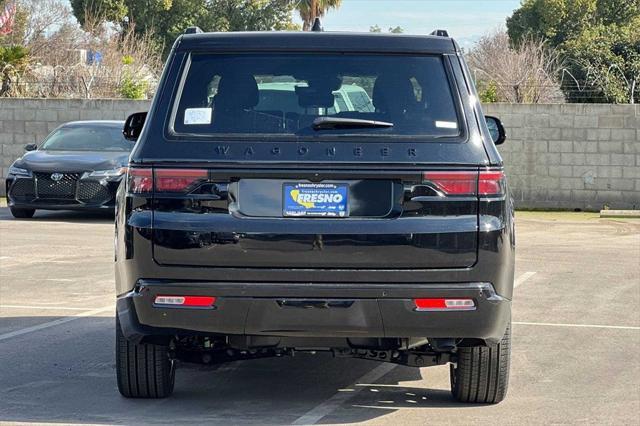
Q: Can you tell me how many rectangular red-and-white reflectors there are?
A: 2